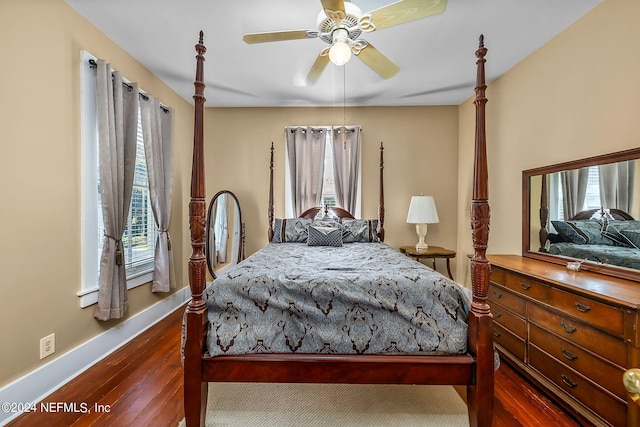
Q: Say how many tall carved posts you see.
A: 4